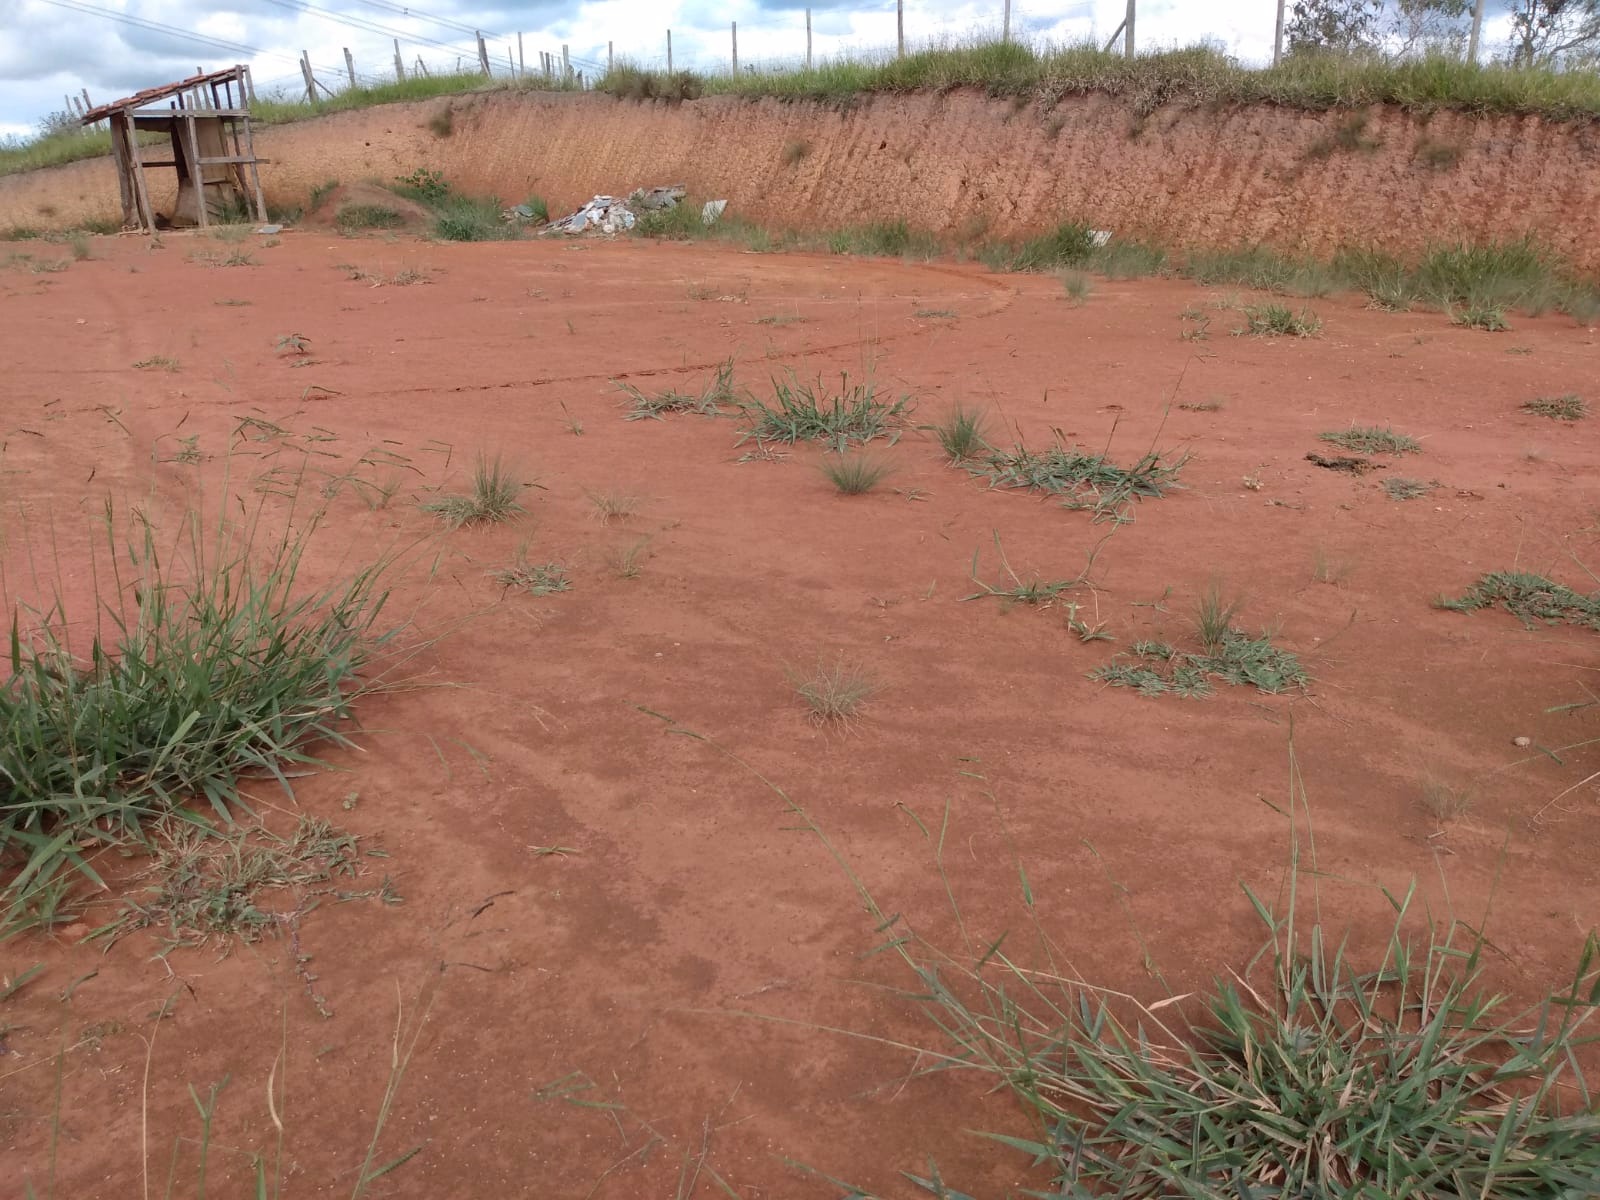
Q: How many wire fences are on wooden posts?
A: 1